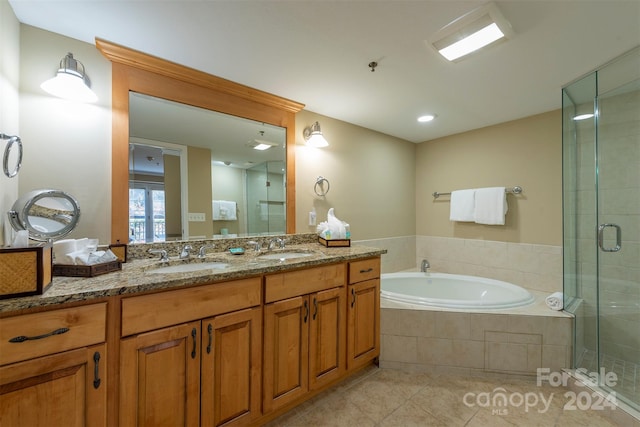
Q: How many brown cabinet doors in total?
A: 6